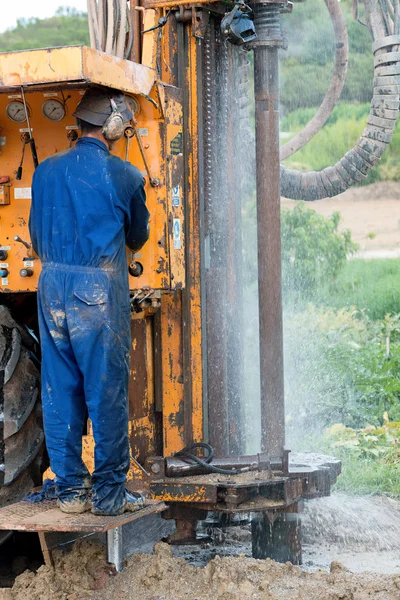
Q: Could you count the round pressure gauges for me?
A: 3